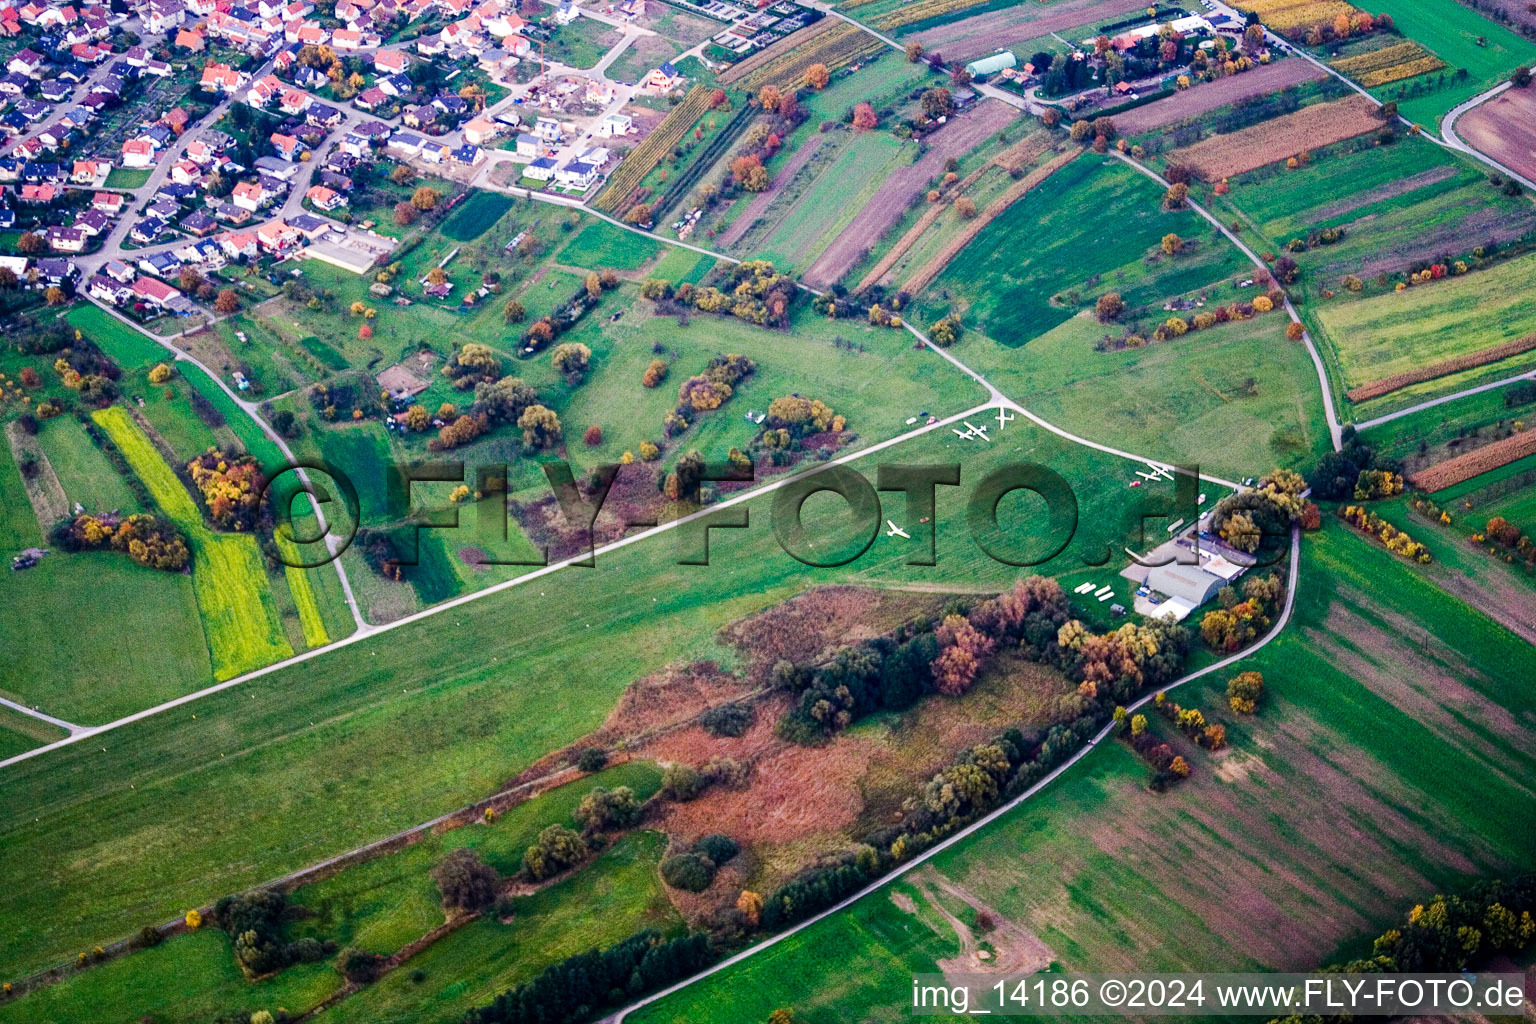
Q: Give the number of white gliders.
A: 6